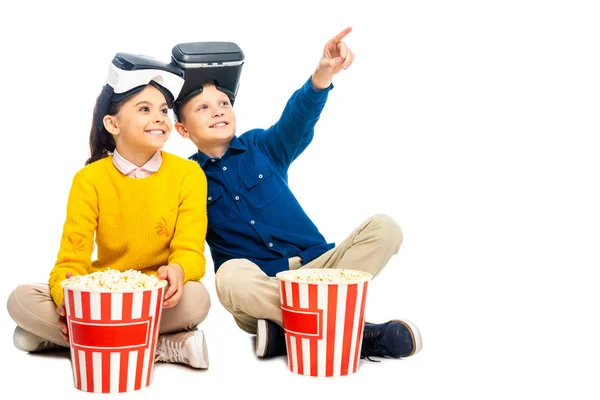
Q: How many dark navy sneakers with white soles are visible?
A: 2